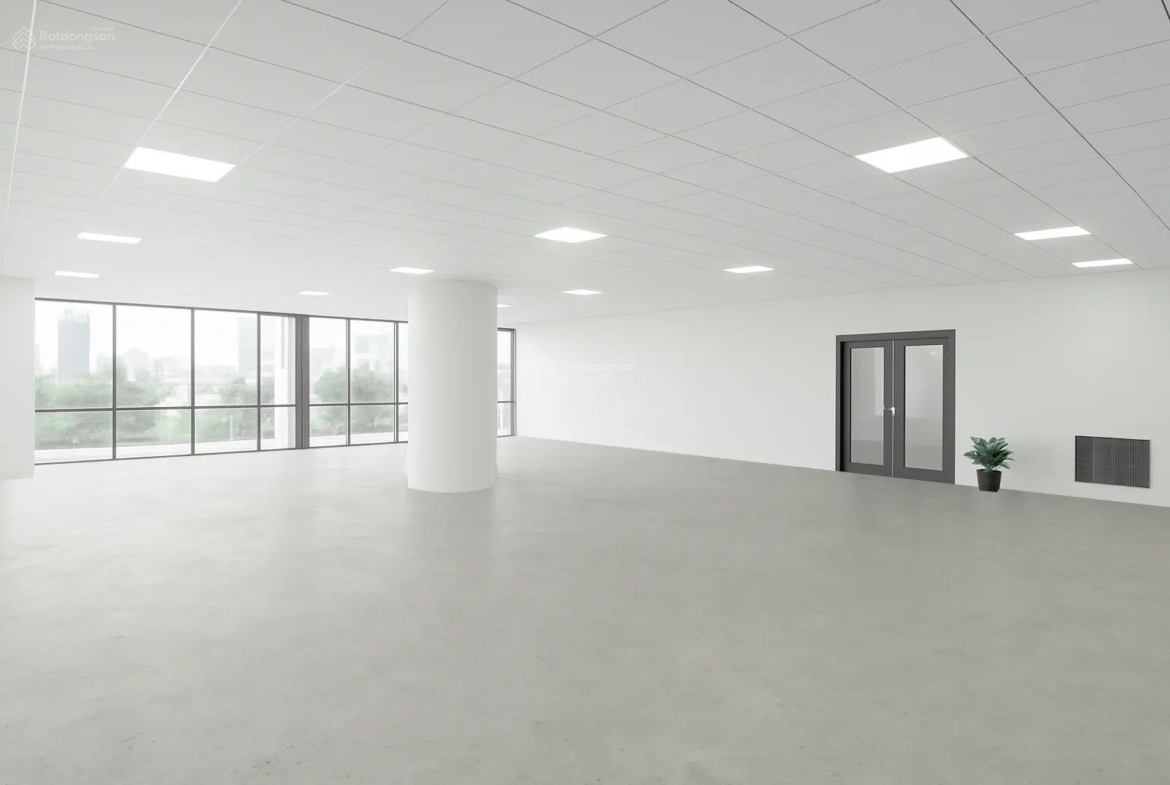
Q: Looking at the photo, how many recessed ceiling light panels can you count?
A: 12